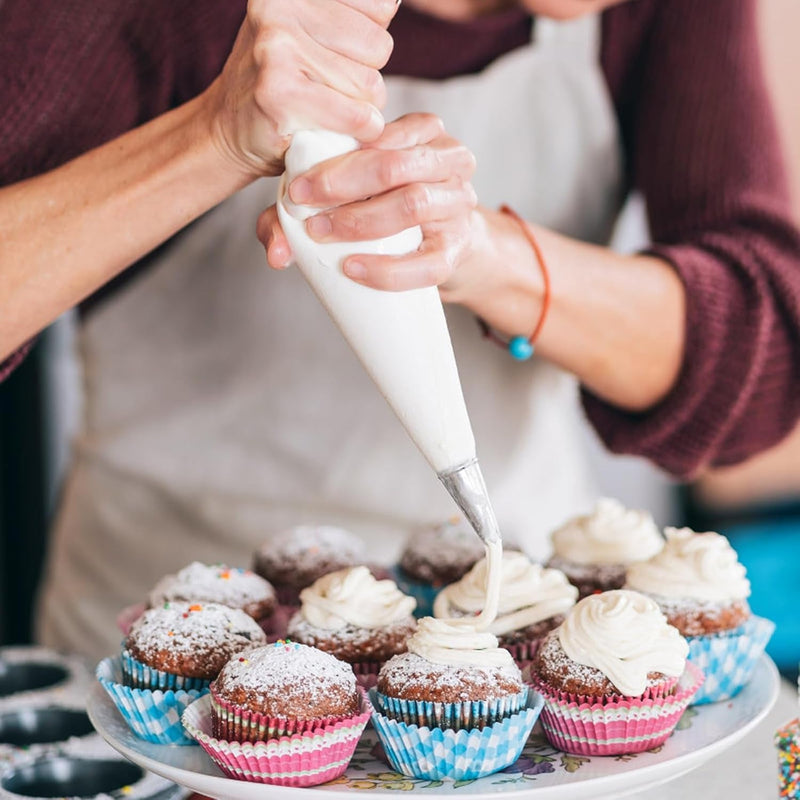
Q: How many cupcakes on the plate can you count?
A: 11